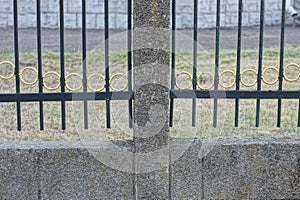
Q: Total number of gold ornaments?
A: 12